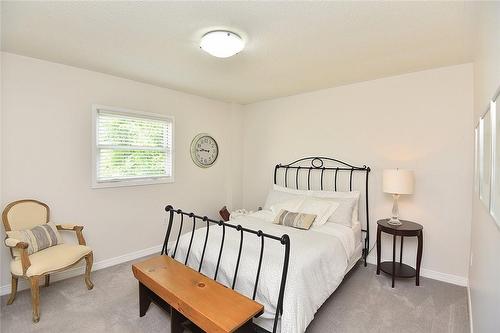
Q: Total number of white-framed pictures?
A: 3